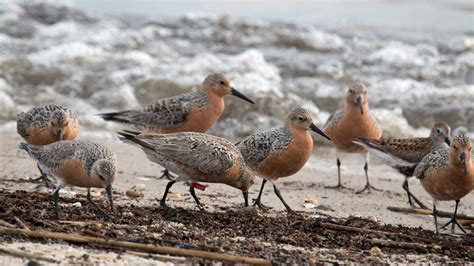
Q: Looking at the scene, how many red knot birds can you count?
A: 7